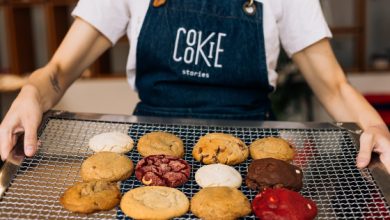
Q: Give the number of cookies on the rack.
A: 12